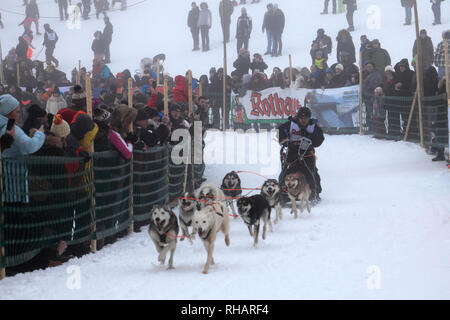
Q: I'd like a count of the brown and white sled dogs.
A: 1